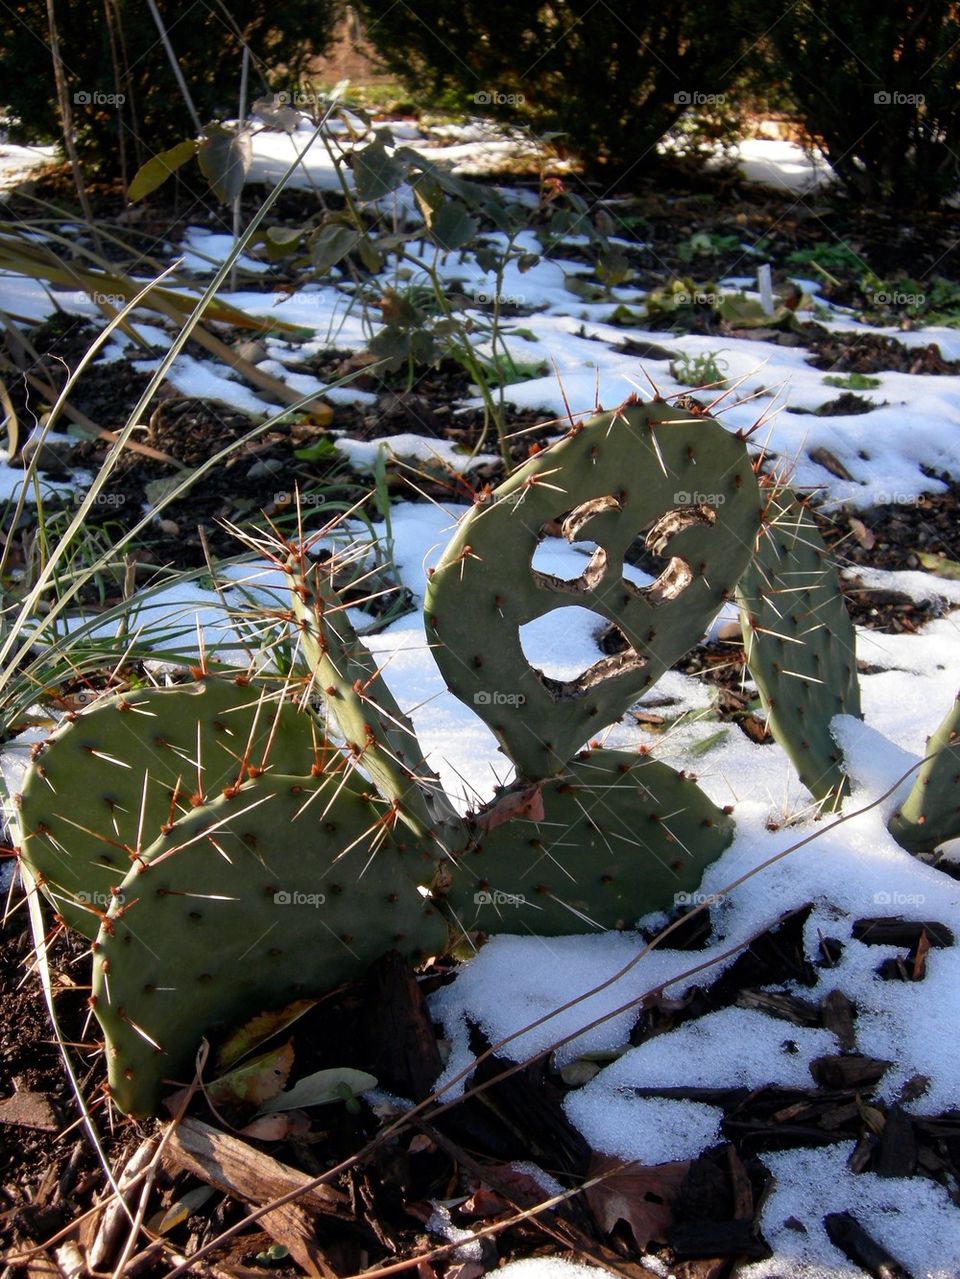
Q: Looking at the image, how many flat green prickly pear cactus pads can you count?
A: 7